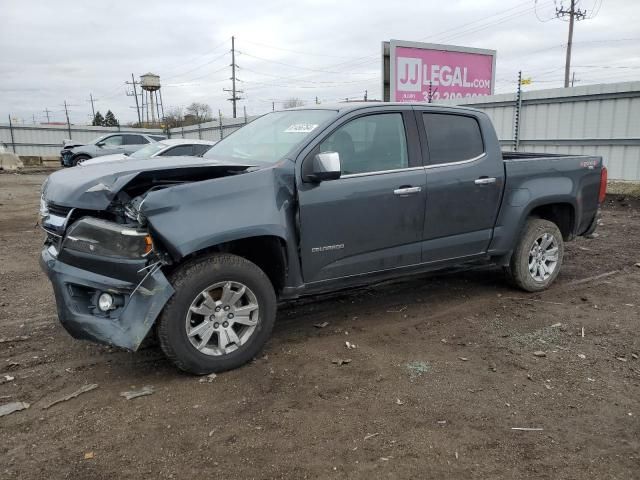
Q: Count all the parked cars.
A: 3